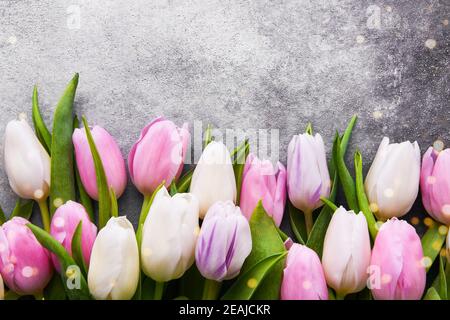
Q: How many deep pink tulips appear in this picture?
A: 8